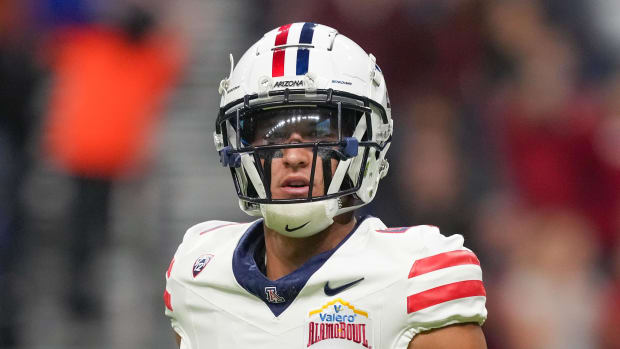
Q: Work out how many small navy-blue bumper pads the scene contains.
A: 2